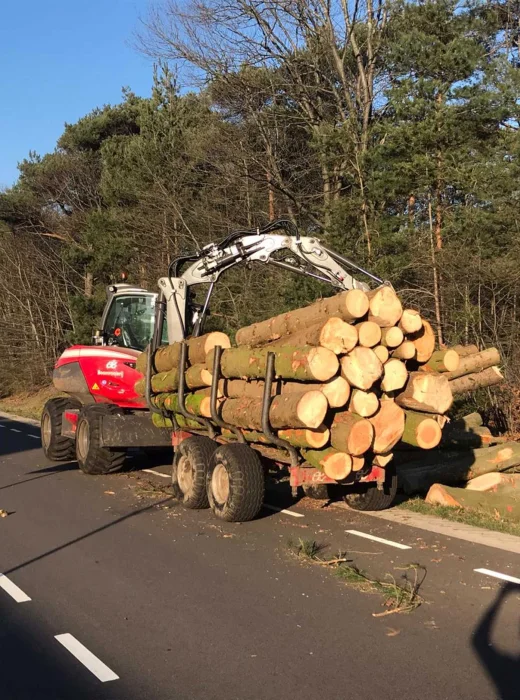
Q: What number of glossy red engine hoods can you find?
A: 1